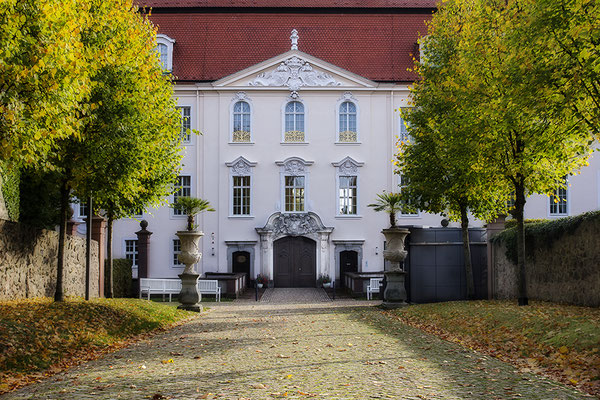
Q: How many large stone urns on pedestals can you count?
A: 2